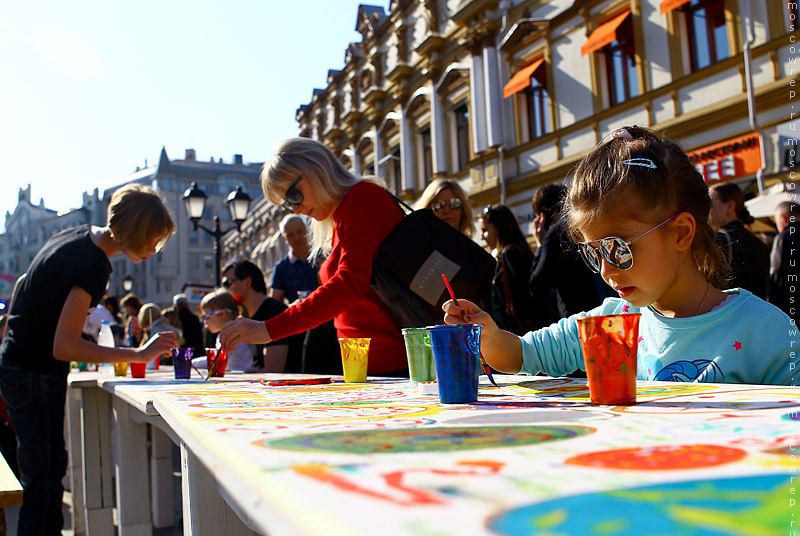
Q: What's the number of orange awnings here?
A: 3